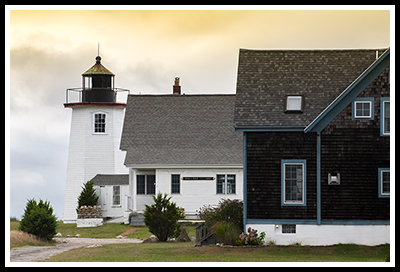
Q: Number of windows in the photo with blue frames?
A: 4